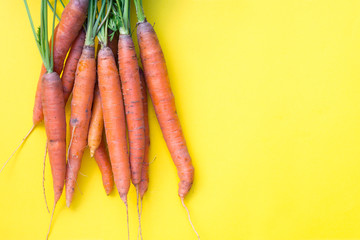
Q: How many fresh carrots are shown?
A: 11